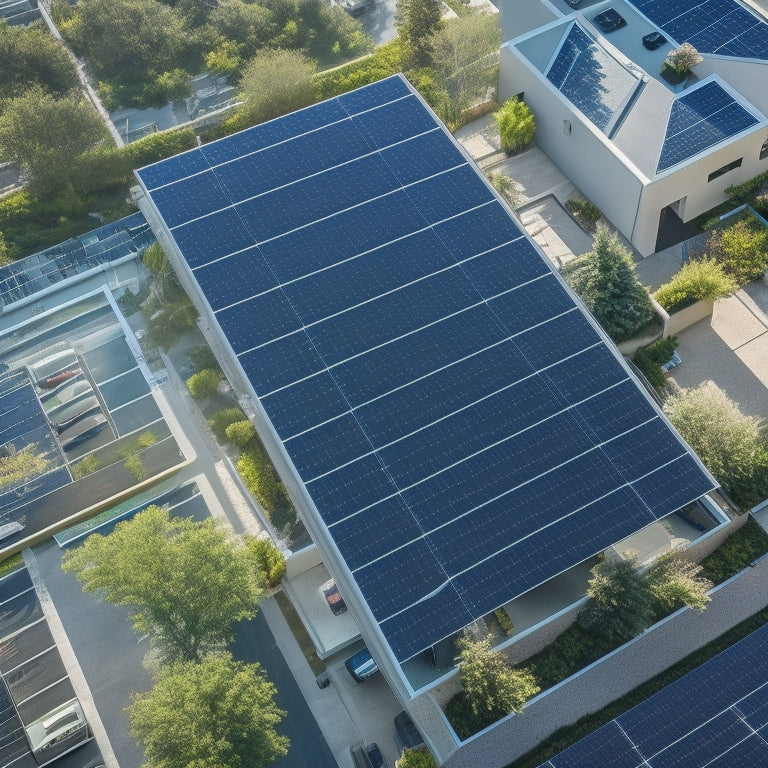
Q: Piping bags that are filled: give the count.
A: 0